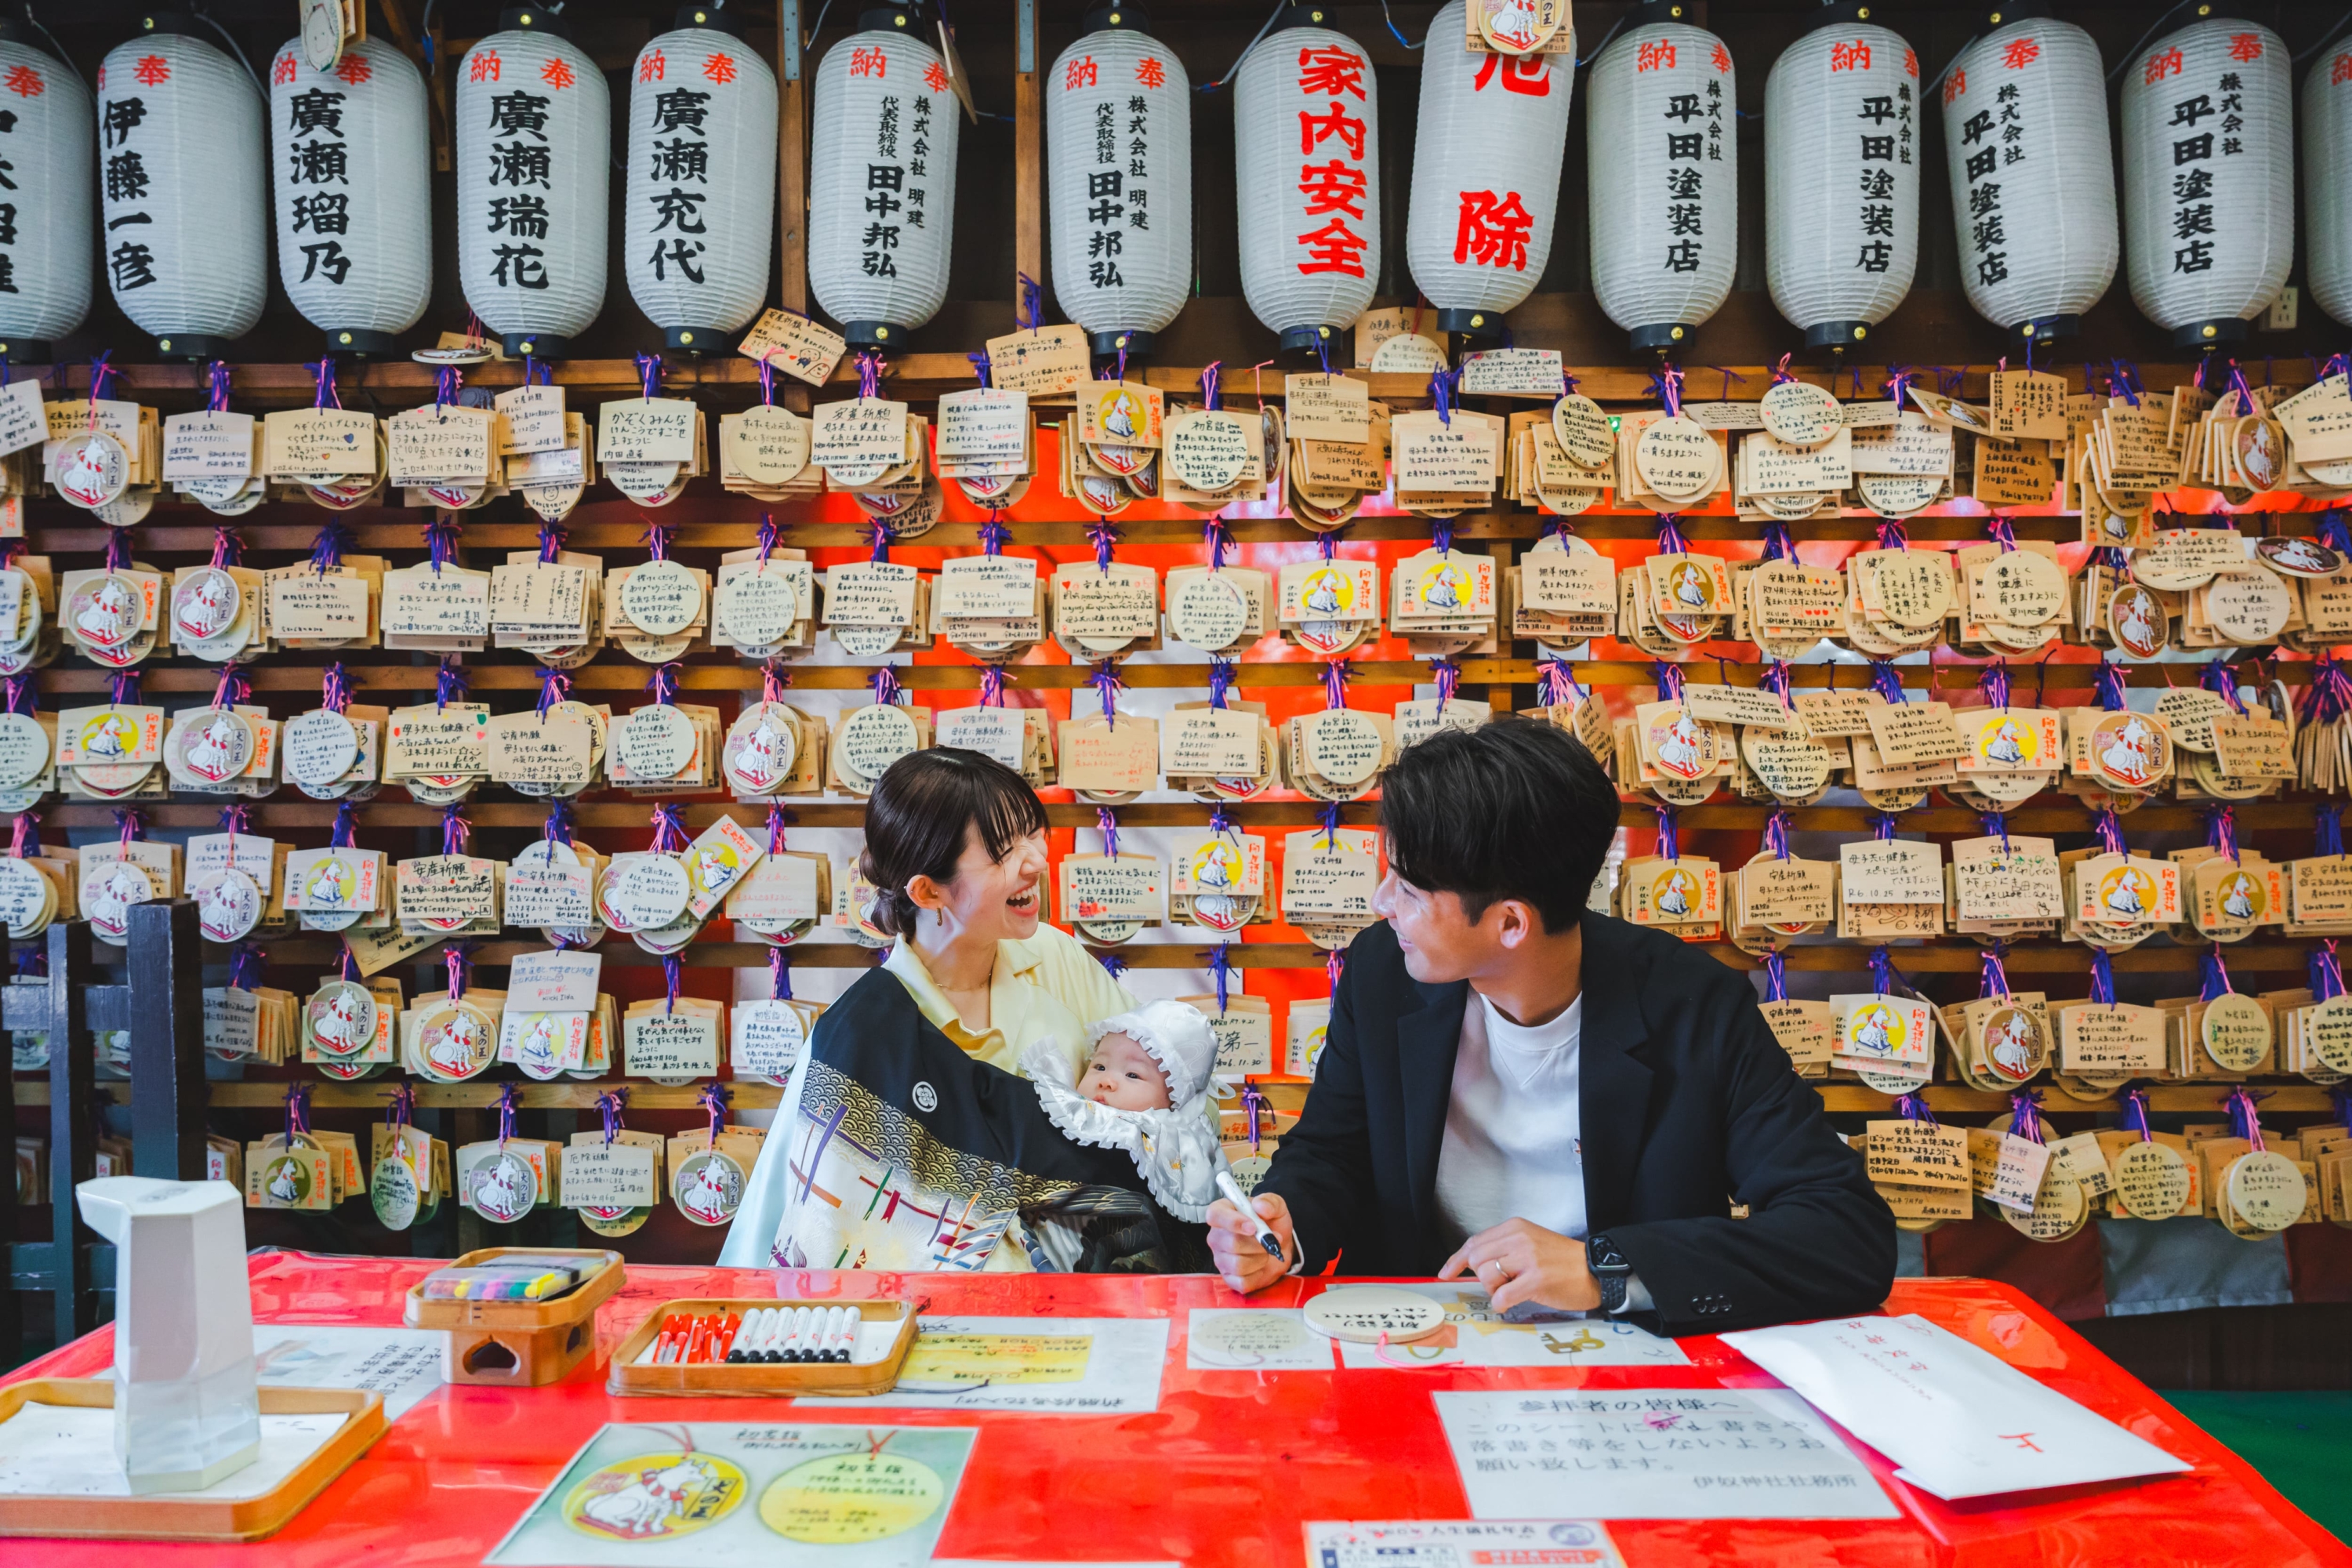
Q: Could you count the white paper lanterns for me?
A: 14